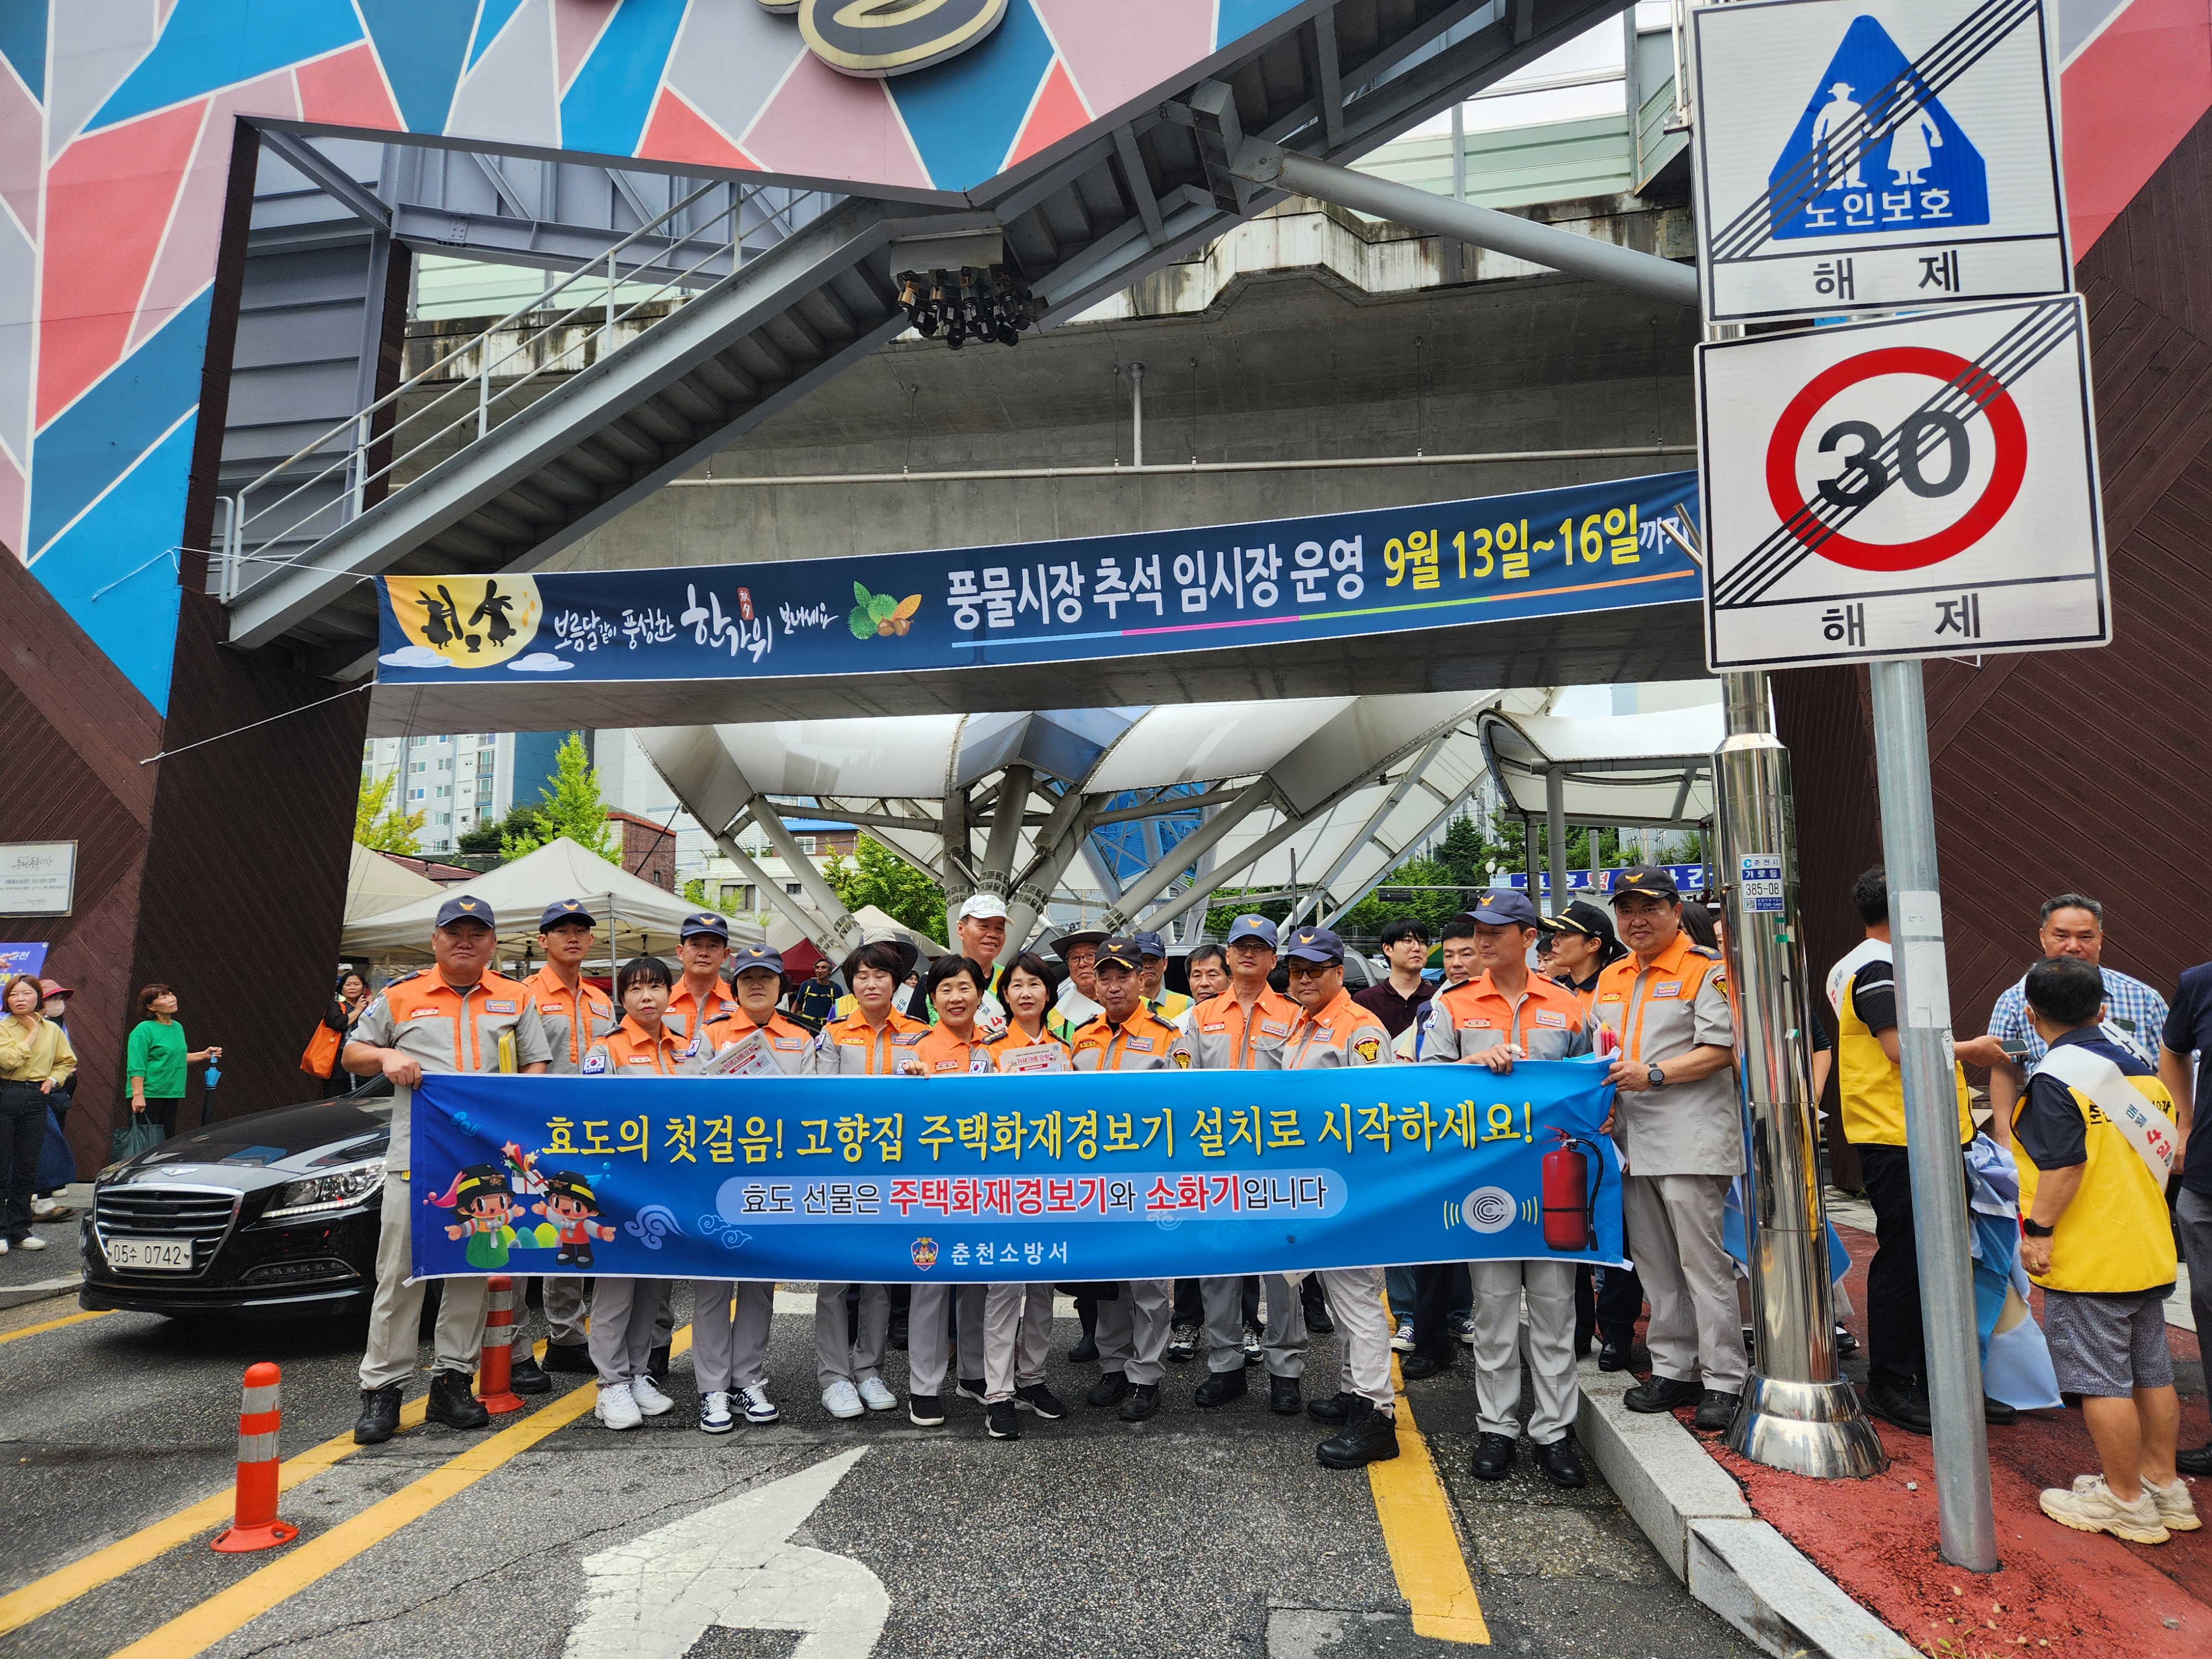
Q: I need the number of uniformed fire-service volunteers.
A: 13